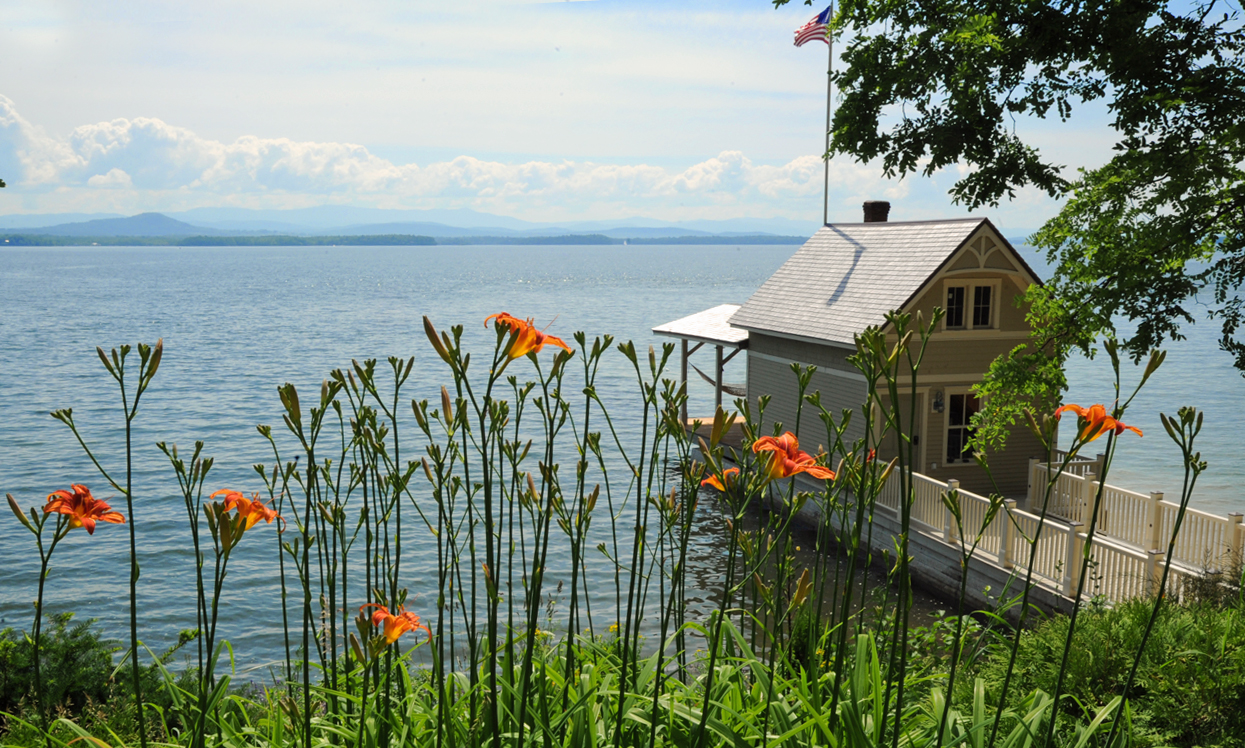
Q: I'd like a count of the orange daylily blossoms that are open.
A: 7